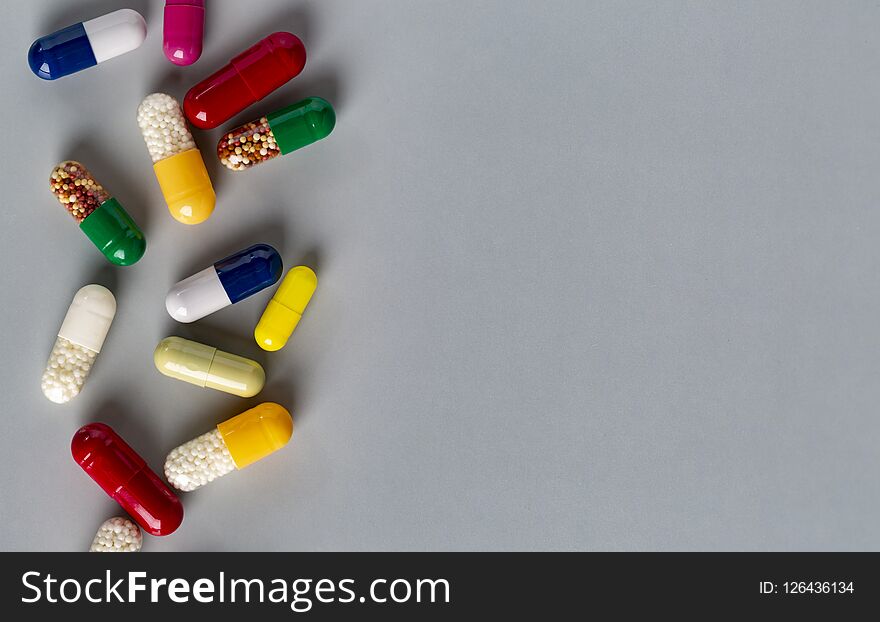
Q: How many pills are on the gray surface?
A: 13